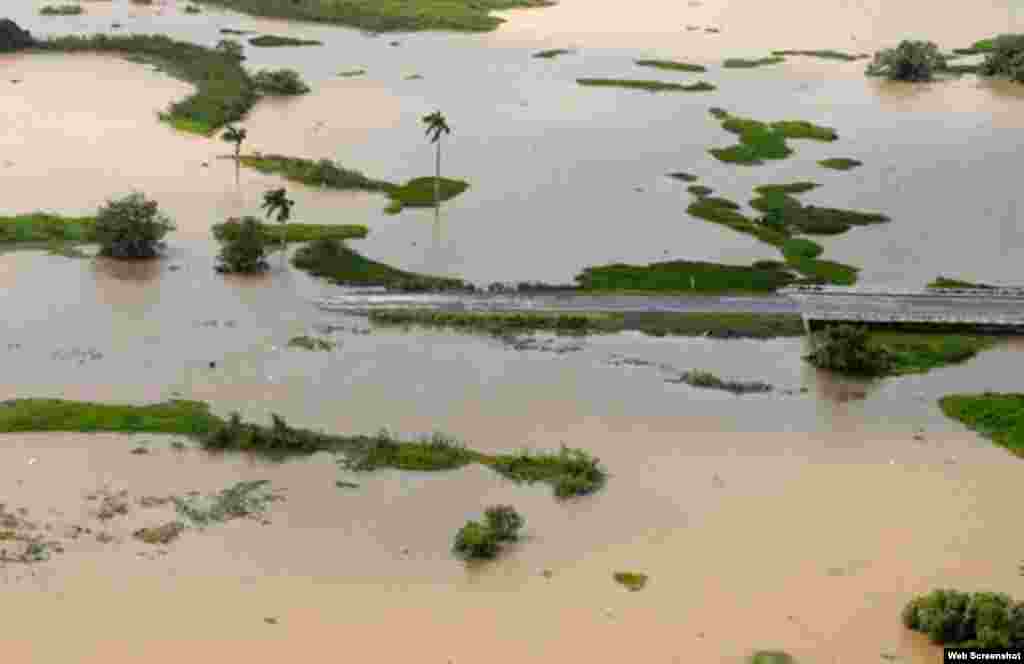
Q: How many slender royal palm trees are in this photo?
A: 3